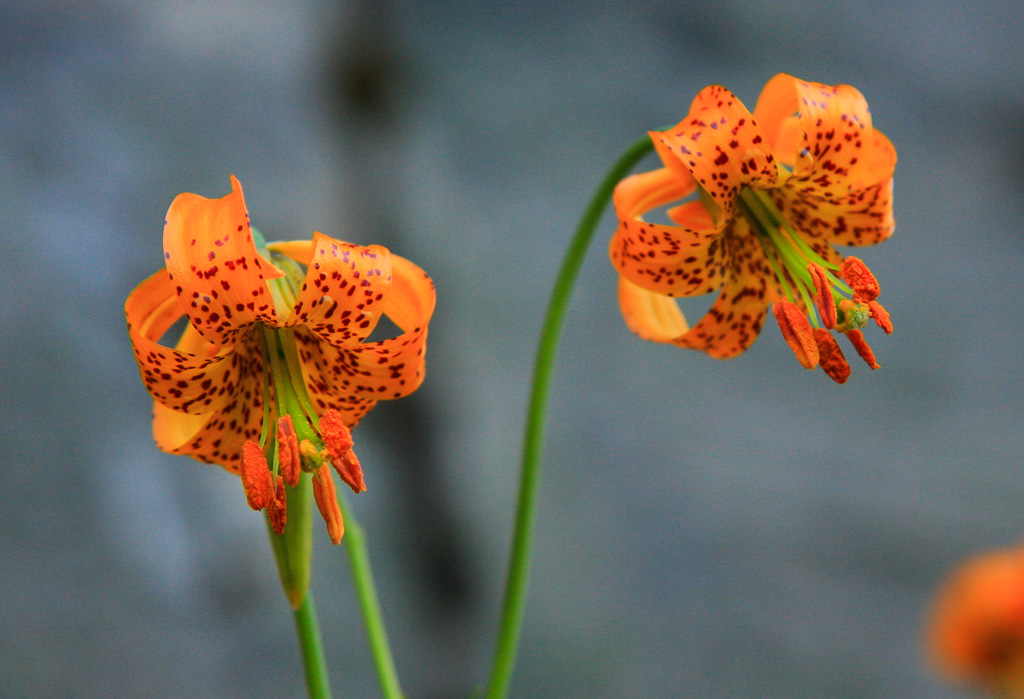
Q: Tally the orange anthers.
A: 12